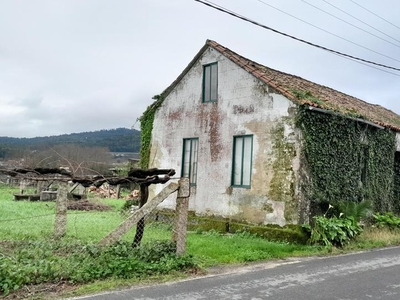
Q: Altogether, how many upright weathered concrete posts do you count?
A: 2